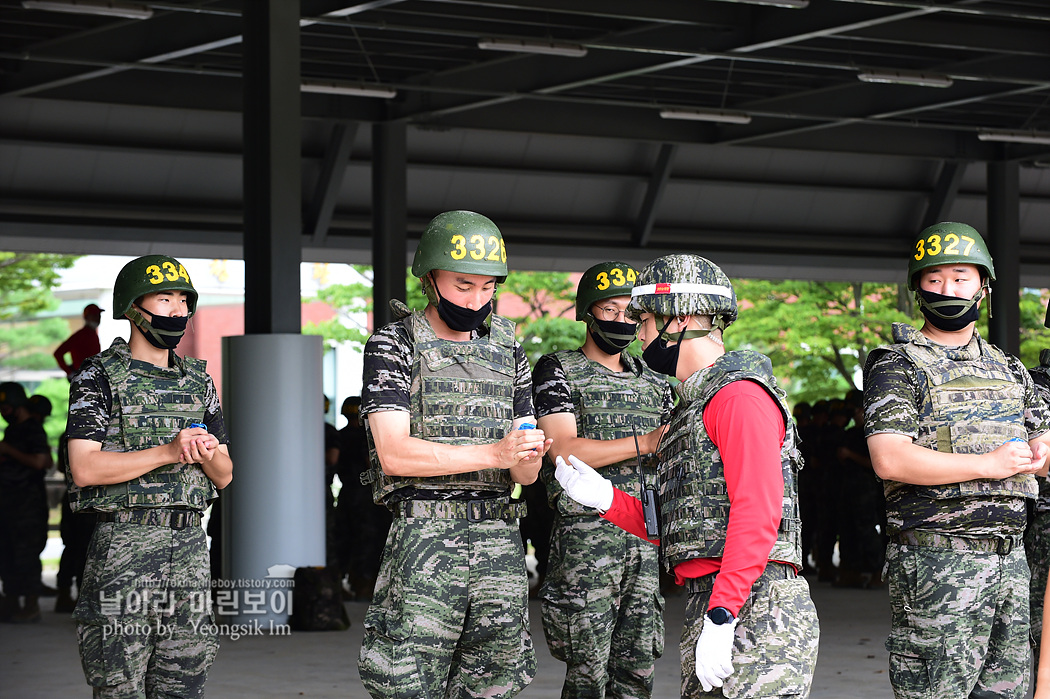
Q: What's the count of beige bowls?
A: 0